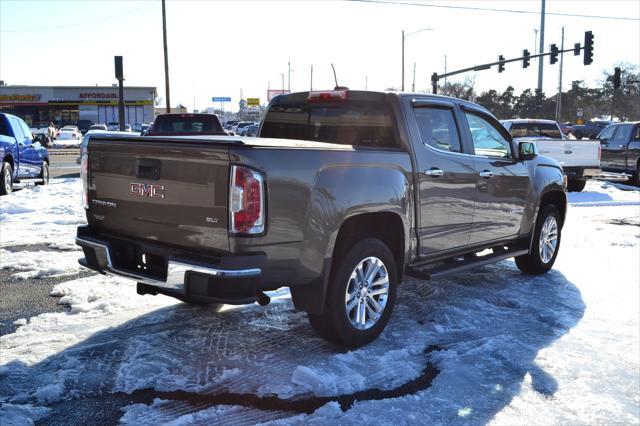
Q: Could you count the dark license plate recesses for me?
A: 1